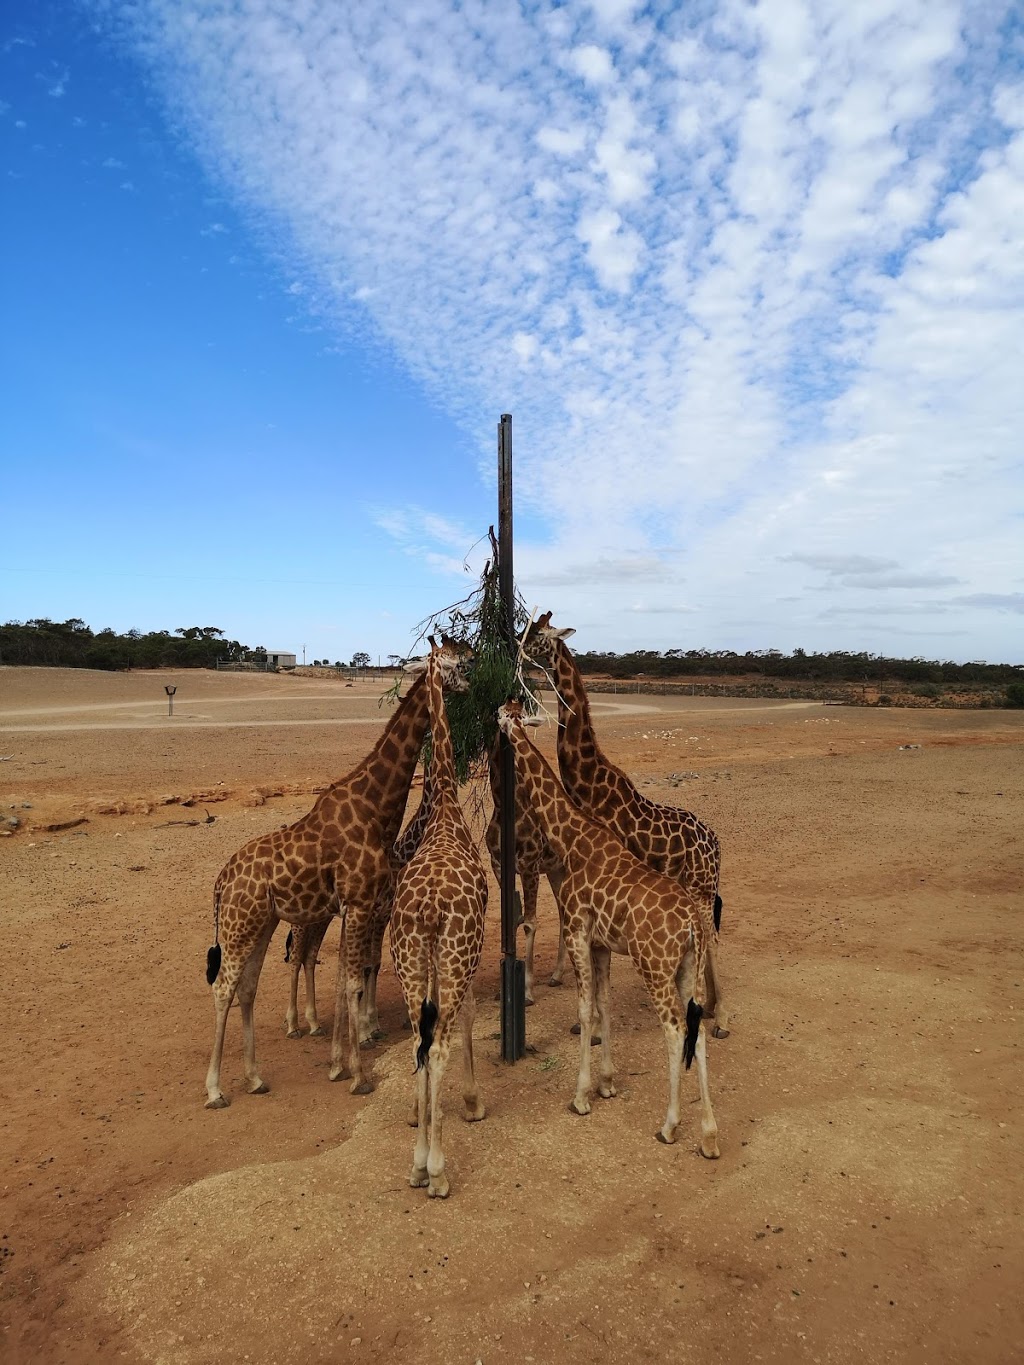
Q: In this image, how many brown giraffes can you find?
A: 6